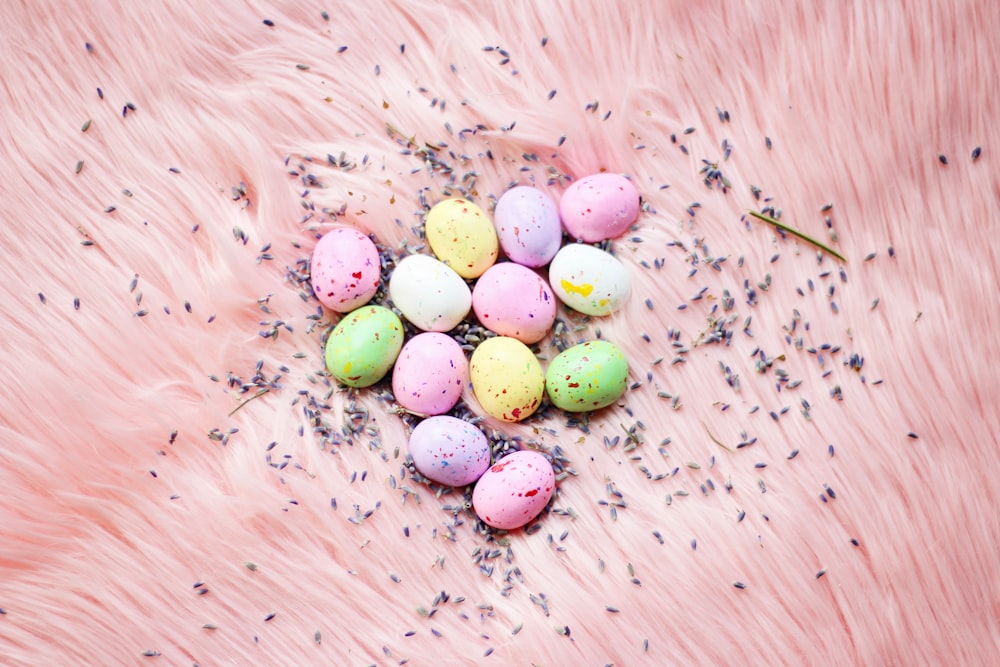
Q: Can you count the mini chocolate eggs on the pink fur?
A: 13